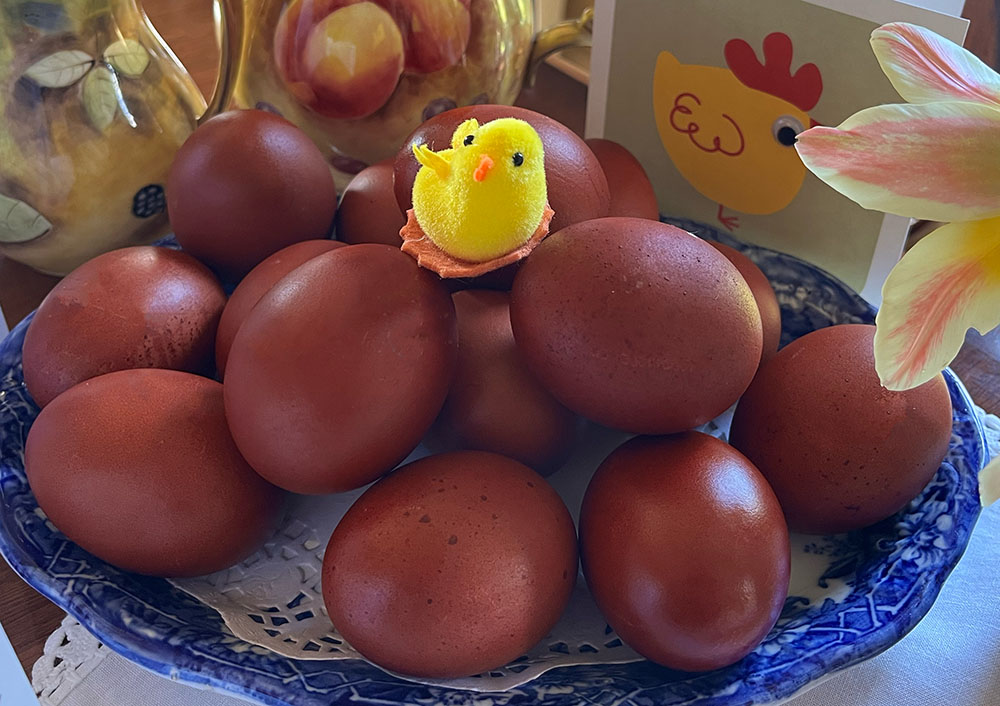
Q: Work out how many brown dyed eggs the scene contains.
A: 14